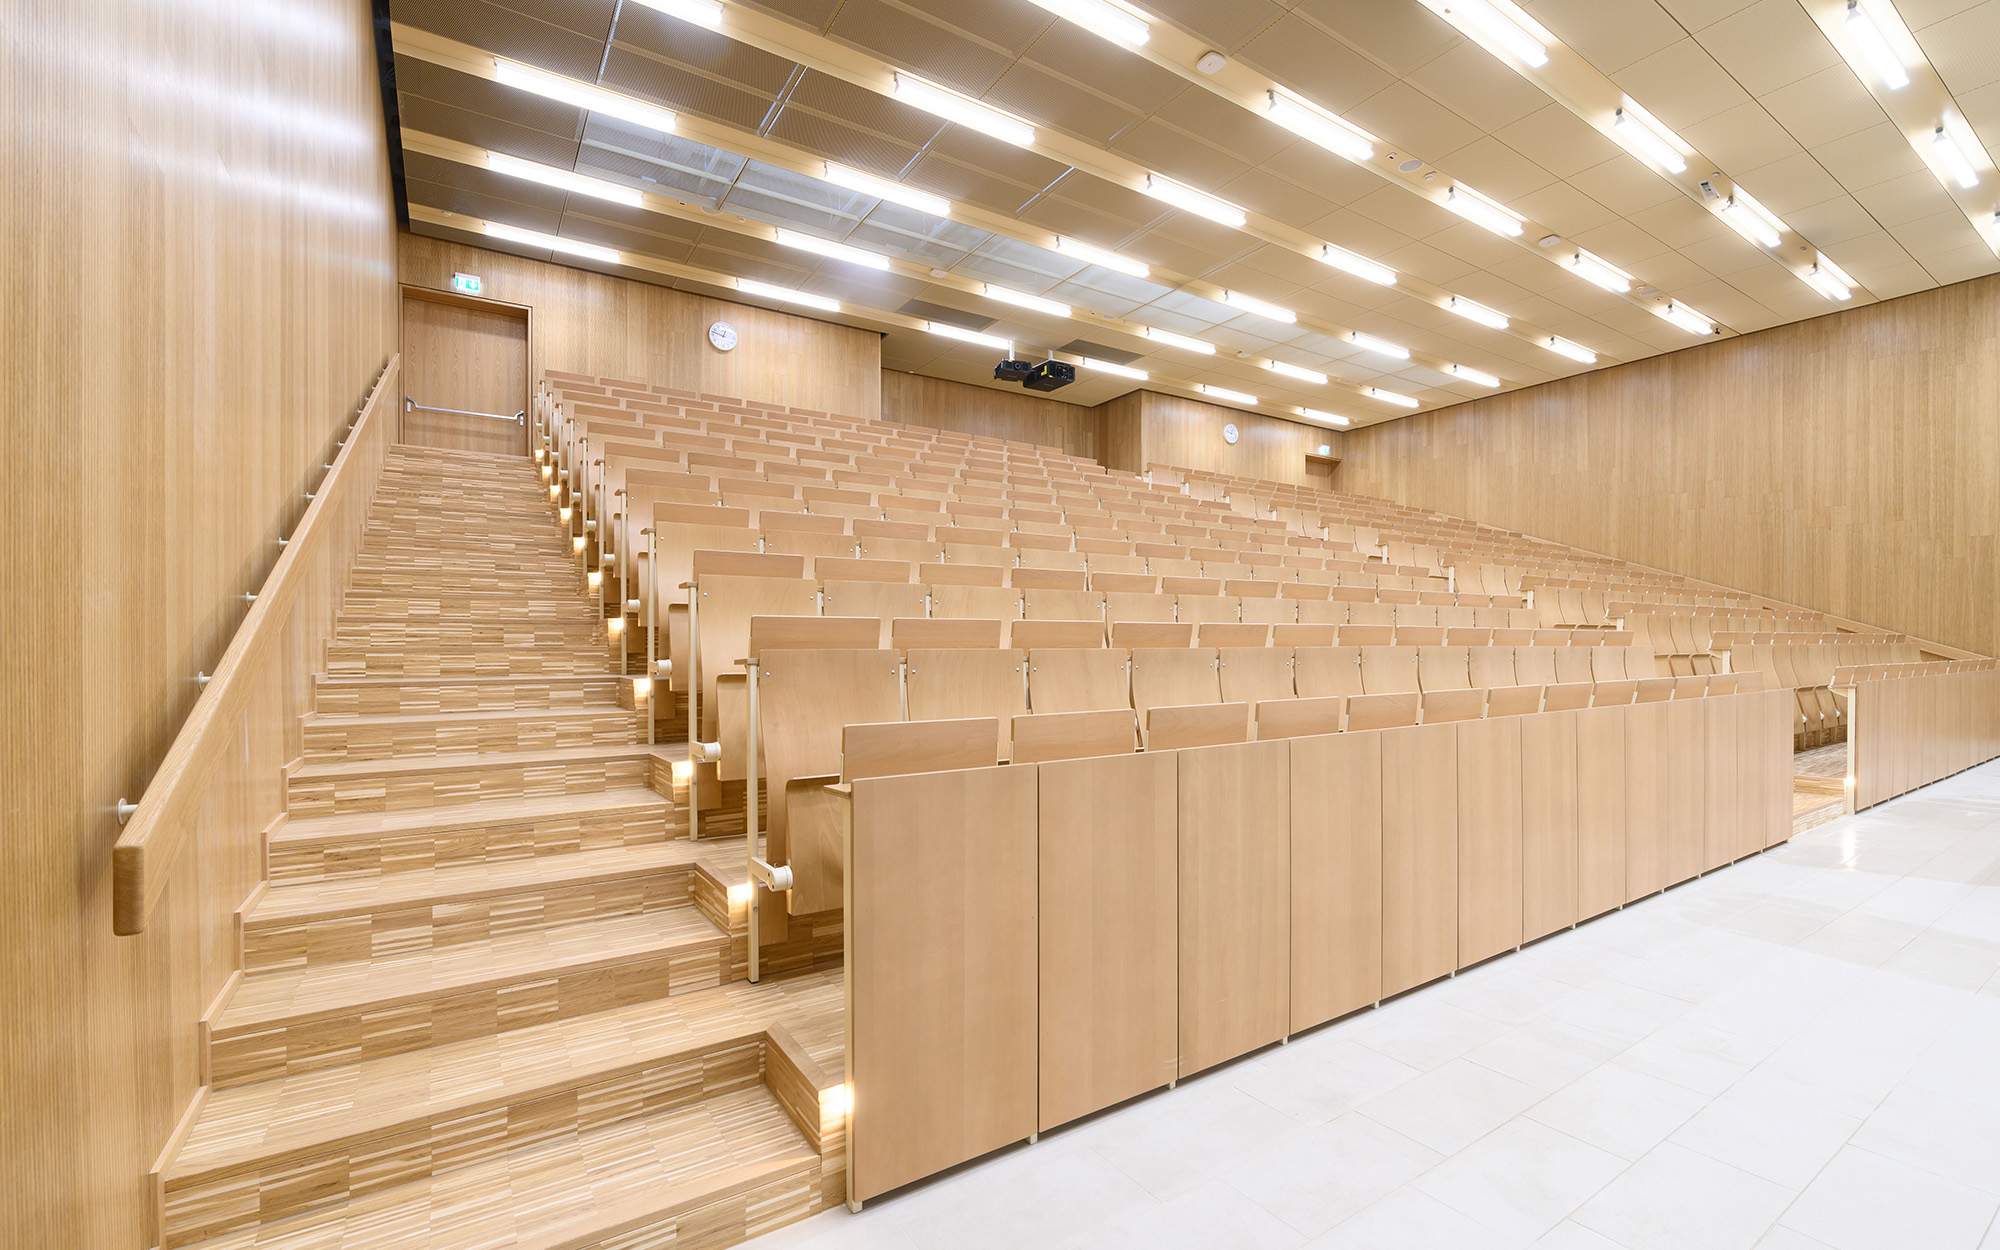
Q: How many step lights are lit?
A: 12